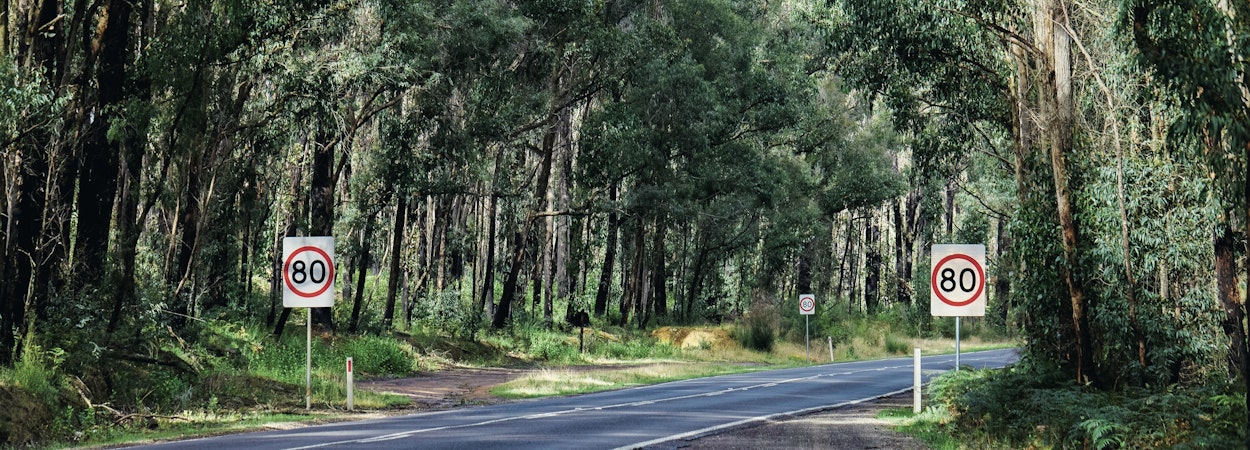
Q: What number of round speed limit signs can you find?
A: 3